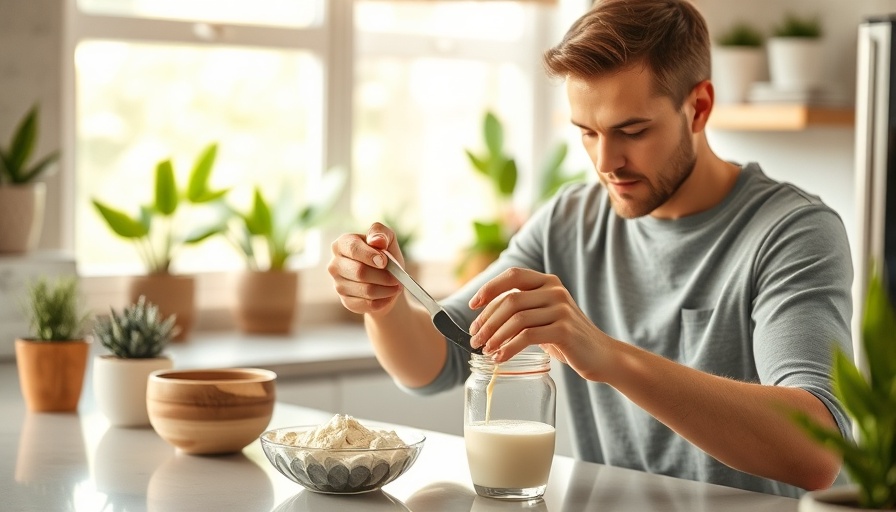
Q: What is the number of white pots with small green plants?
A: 3